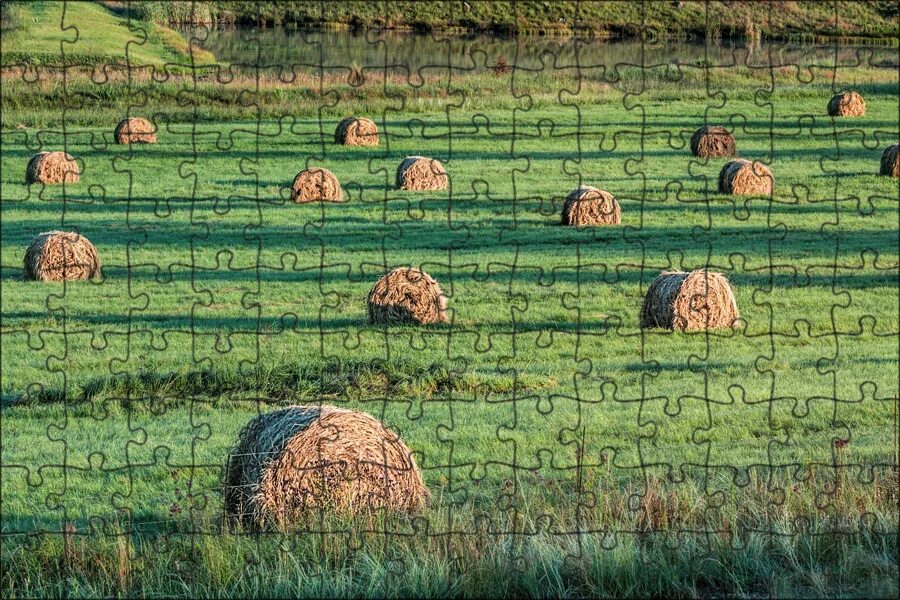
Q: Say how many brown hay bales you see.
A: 14